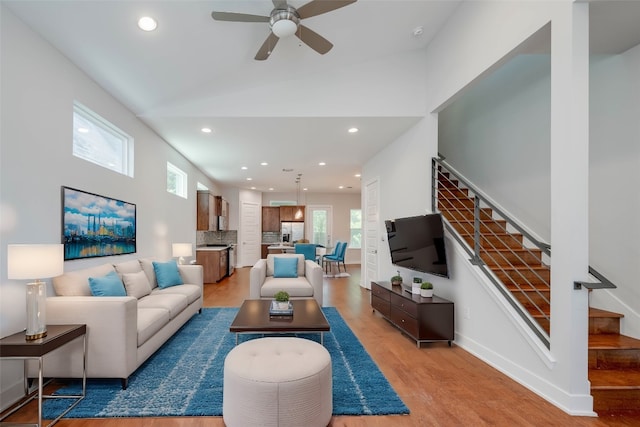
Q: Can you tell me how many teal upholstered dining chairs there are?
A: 3